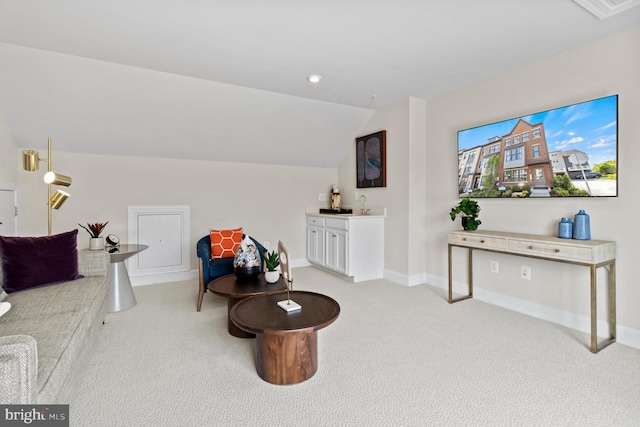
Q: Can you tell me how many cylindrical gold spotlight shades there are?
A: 3